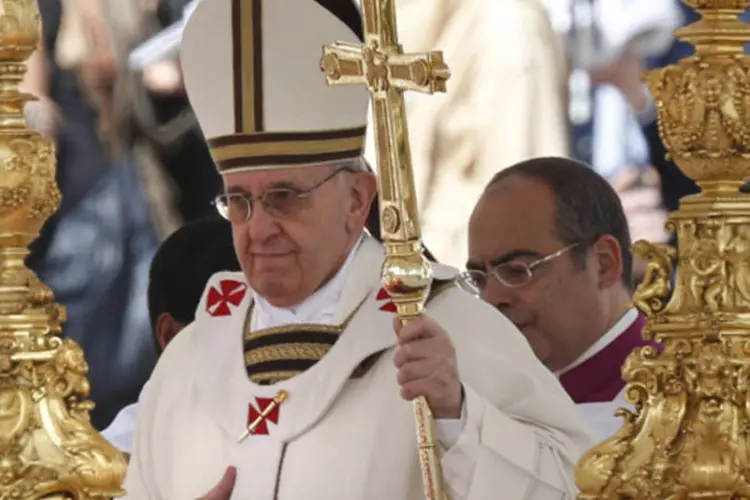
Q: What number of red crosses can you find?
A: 3